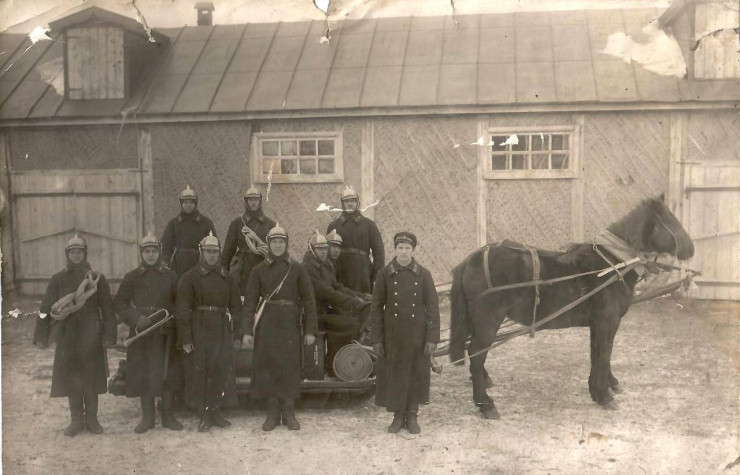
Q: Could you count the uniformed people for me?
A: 10